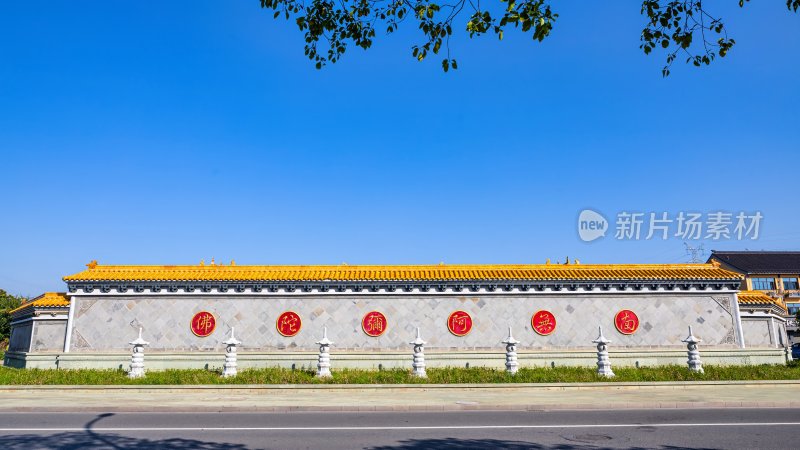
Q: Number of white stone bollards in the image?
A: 7